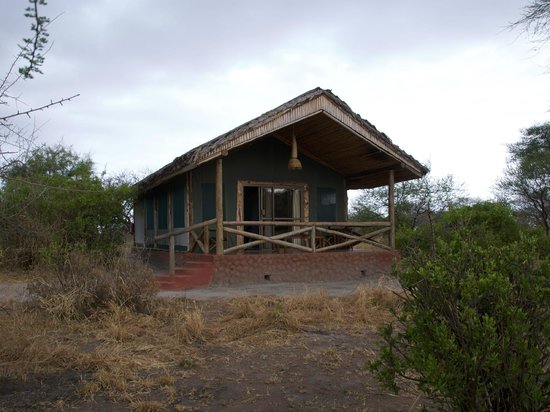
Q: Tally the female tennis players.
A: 0